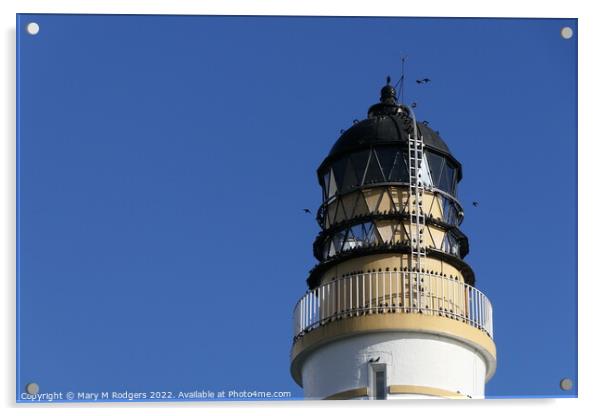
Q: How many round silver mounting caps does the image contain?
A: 4